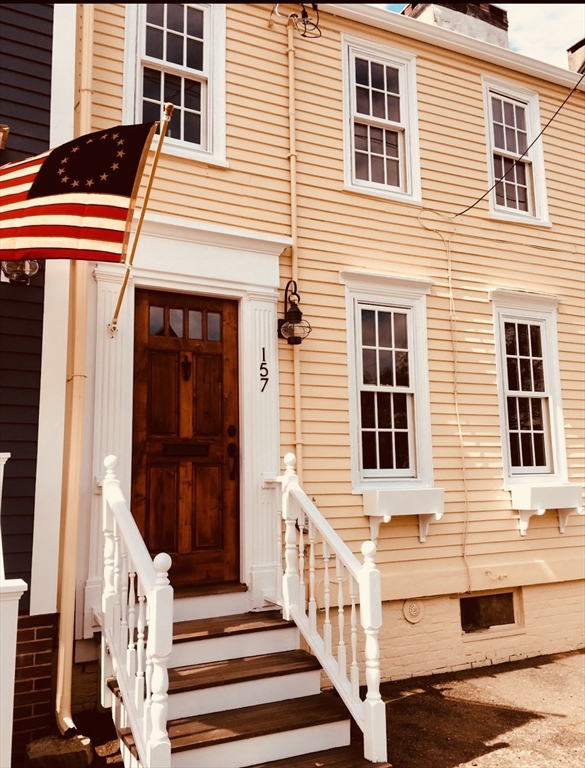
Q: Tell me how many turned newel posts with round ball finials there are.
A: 4